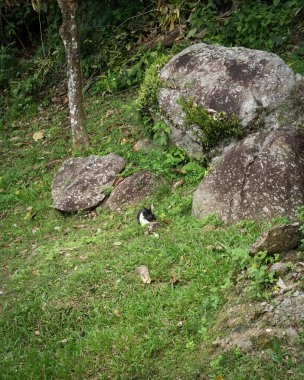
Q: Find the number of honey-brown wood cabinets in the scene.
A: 0